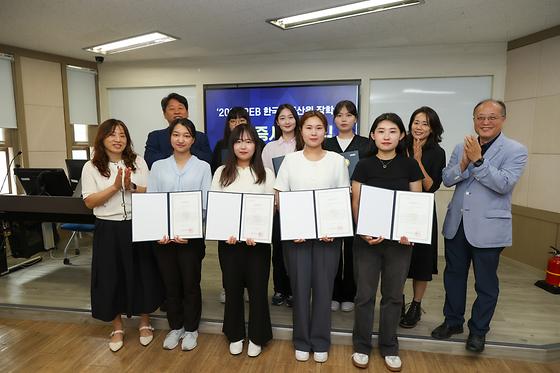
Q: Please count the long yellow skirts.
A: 0